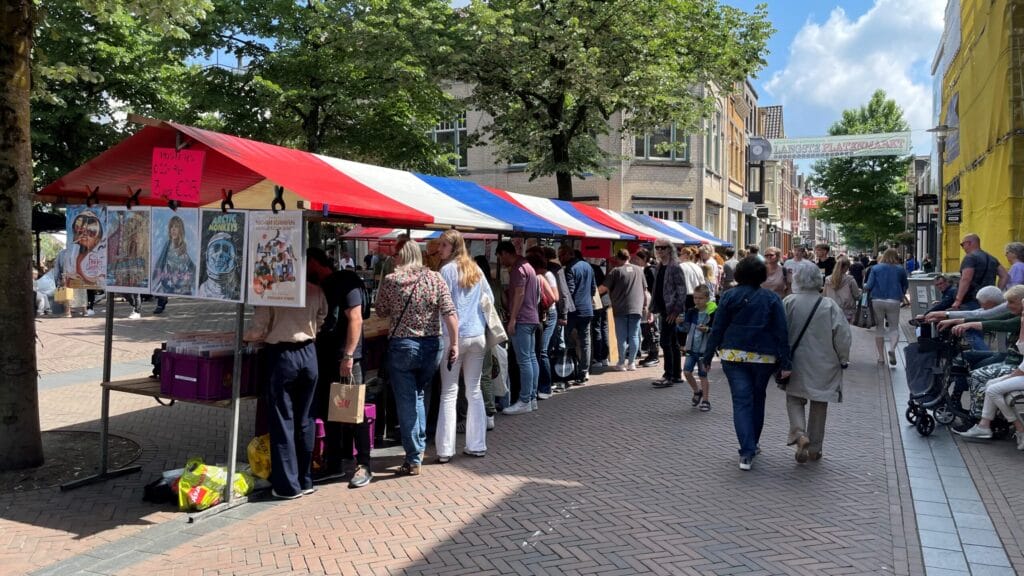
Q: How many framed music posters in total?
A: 5